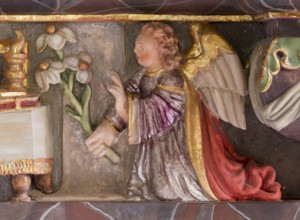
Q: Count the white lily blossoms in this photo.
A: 3